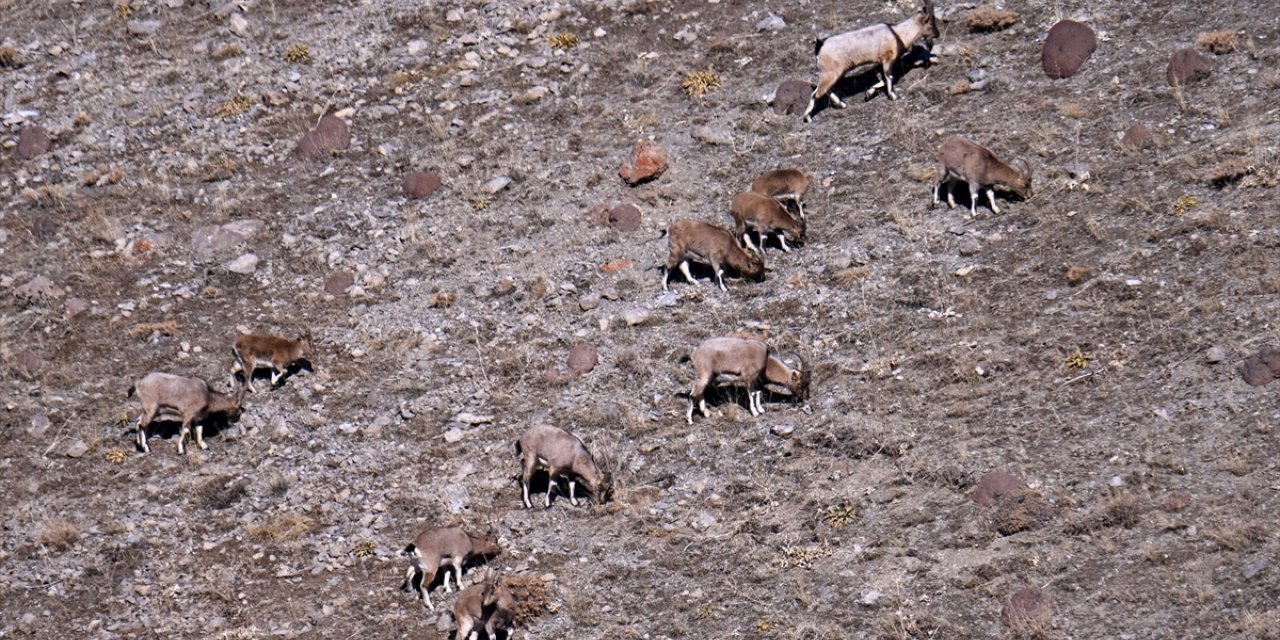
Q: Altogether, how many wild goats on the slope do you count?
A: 11